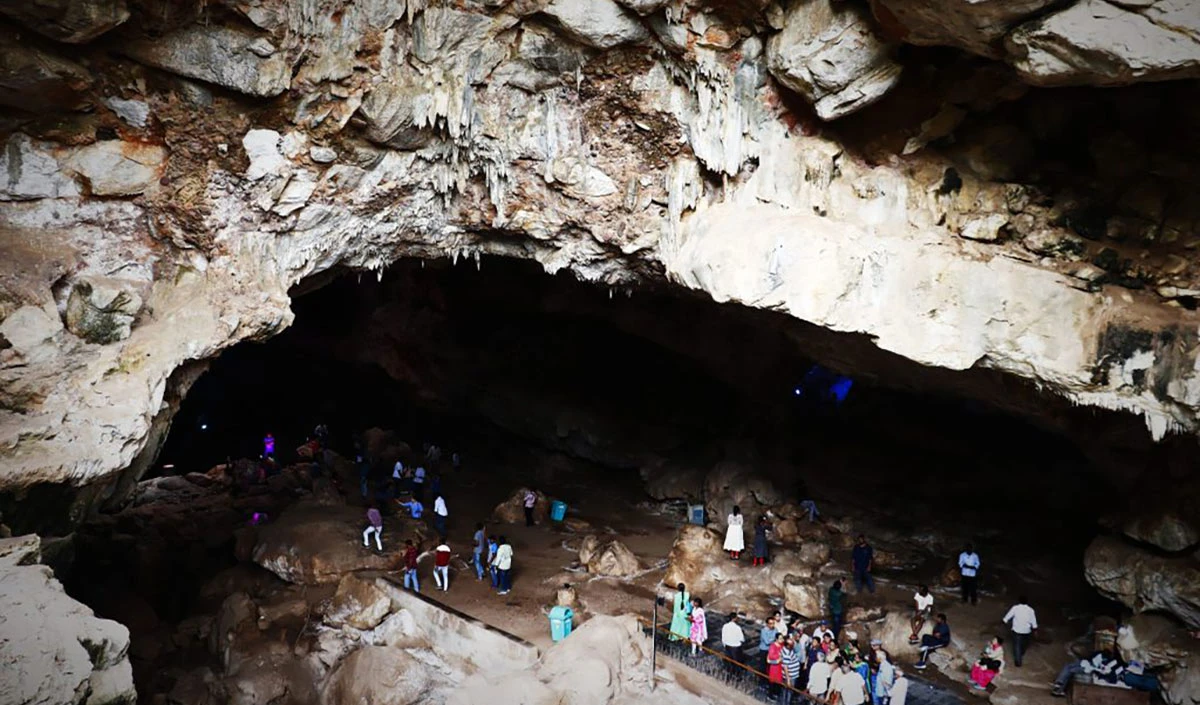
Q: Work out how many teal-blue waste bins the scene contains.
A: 2